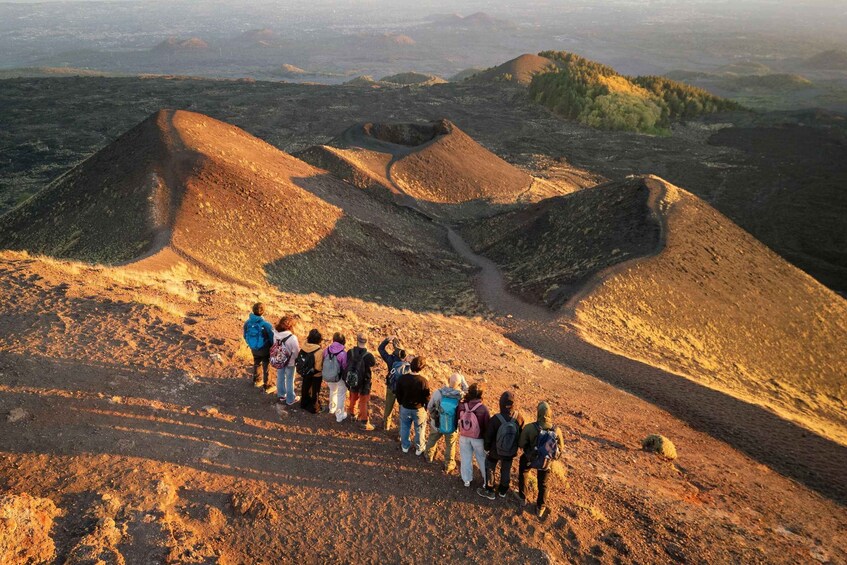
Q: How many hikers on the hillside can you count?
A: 11